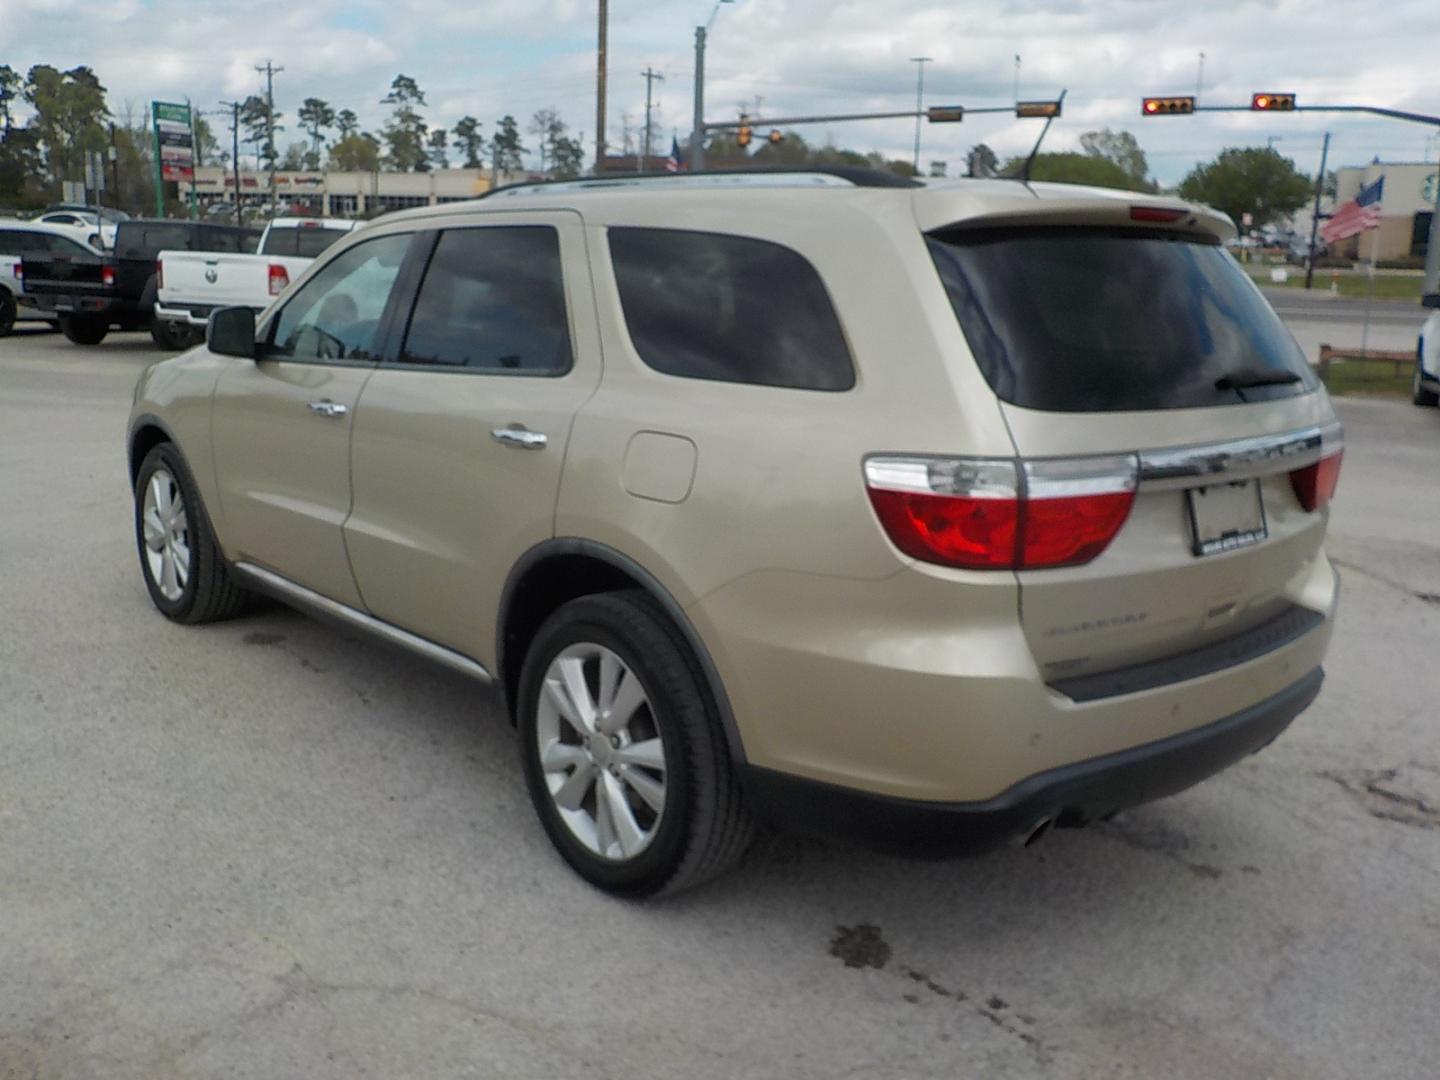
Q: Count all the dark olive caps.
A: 0